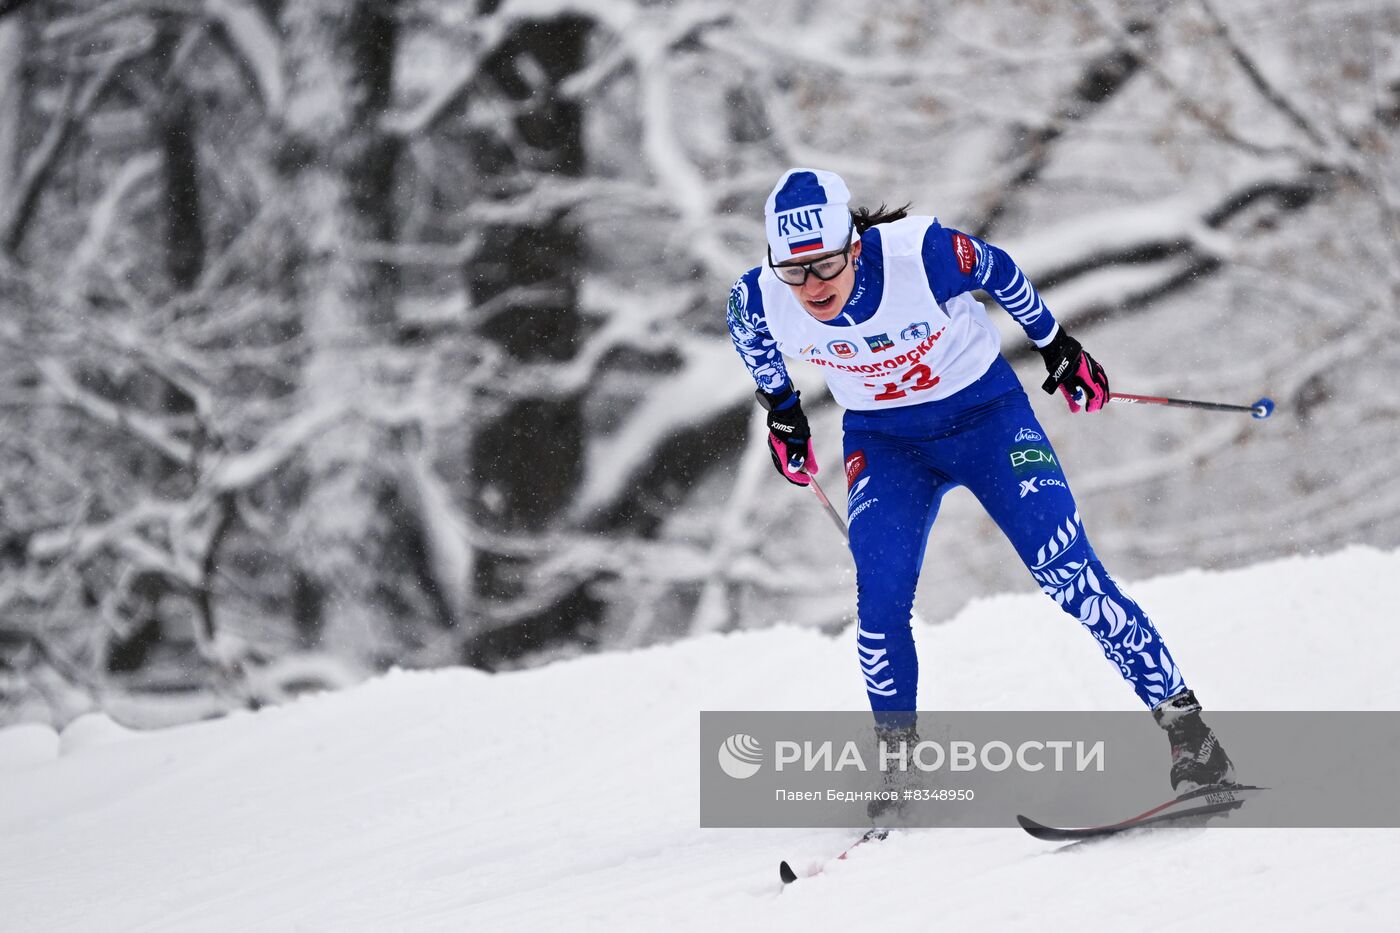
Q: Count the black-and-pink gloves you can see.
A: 2